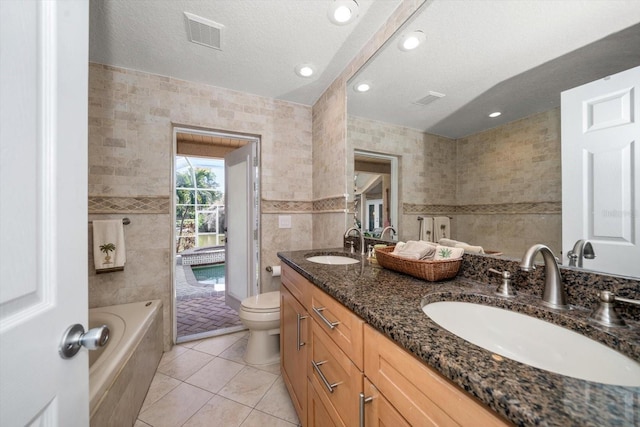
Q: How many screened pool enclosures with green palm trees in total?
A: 1